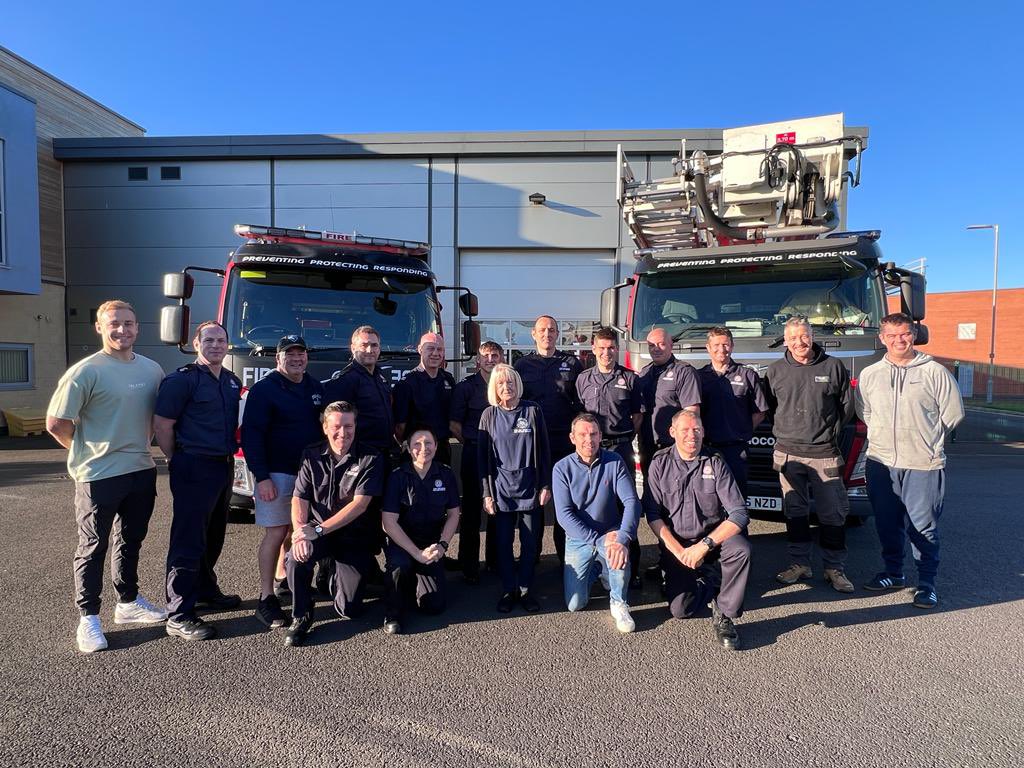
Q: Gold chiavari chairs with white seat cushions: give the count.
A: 0